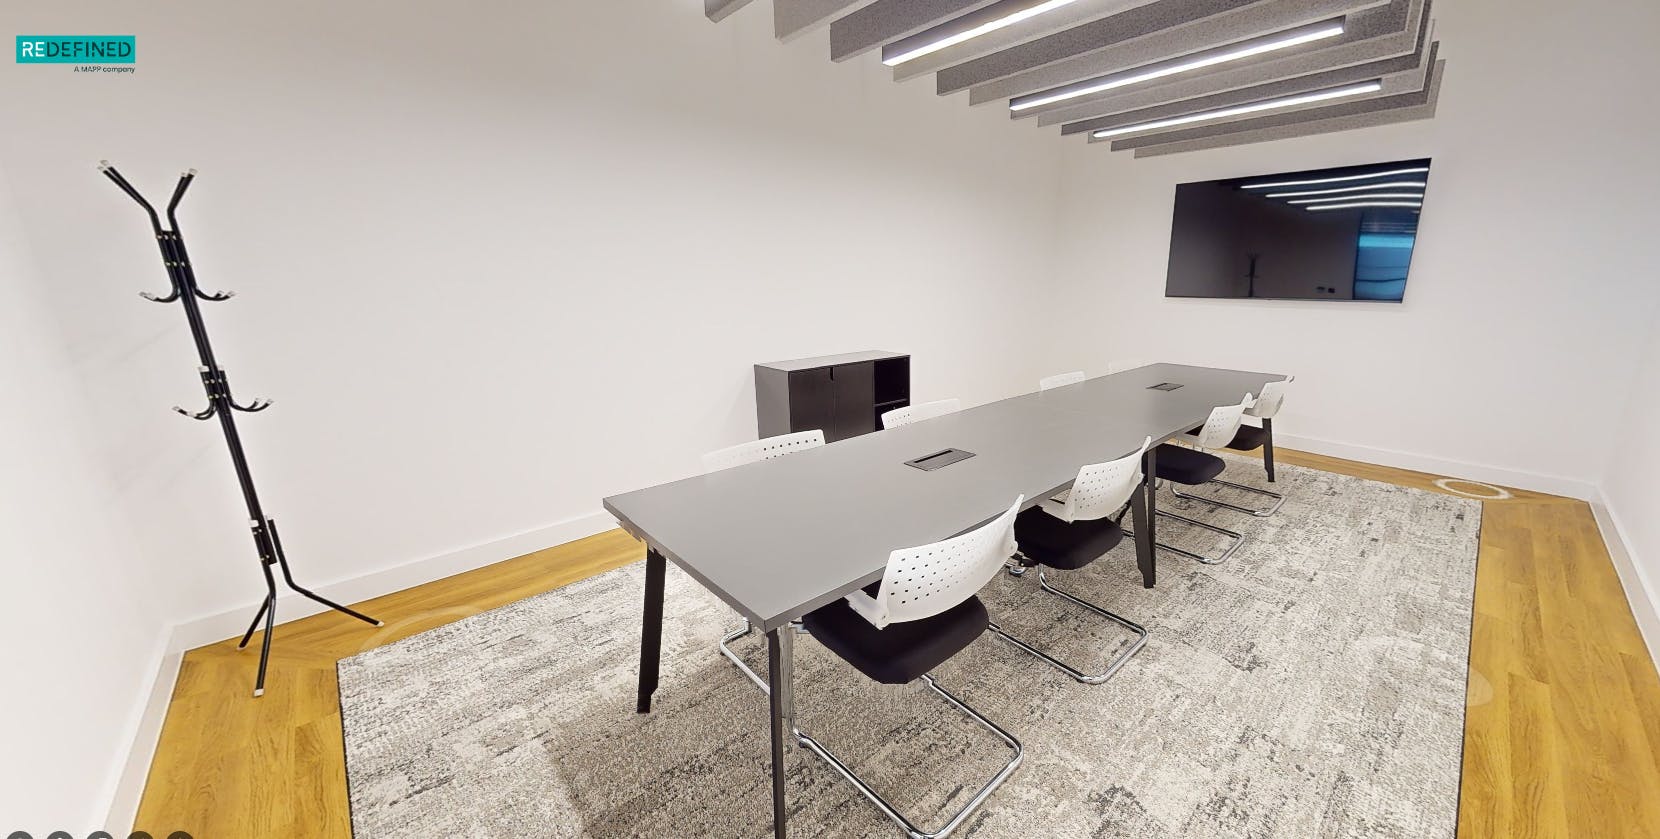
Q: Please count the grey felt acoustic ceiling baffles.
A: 12